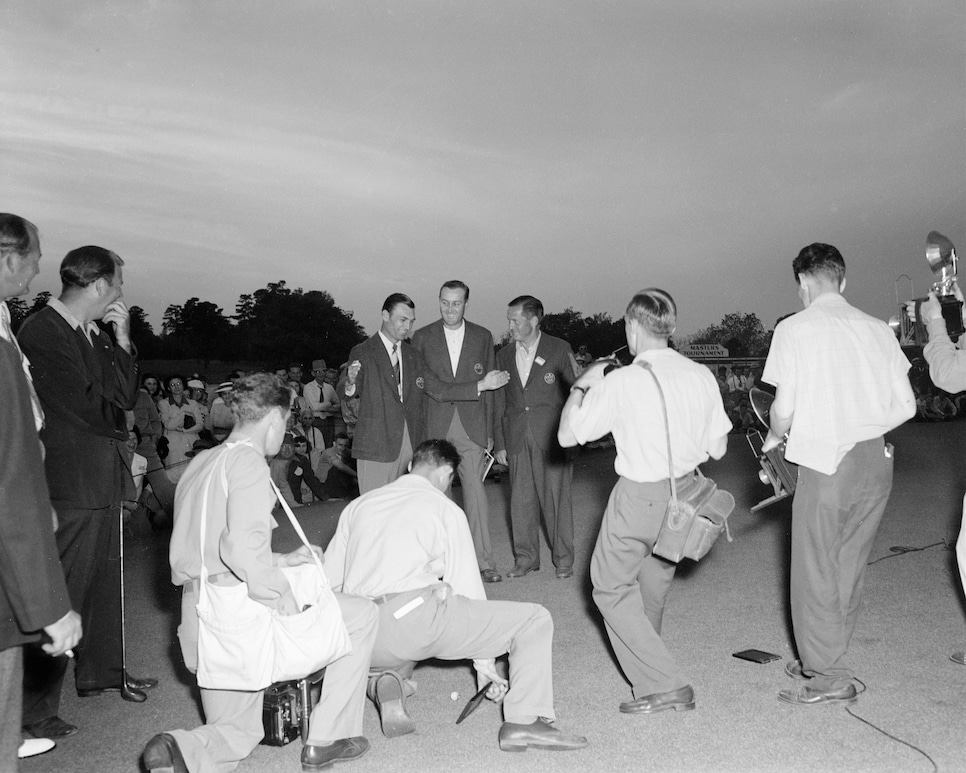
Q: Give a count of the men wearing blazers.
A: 5